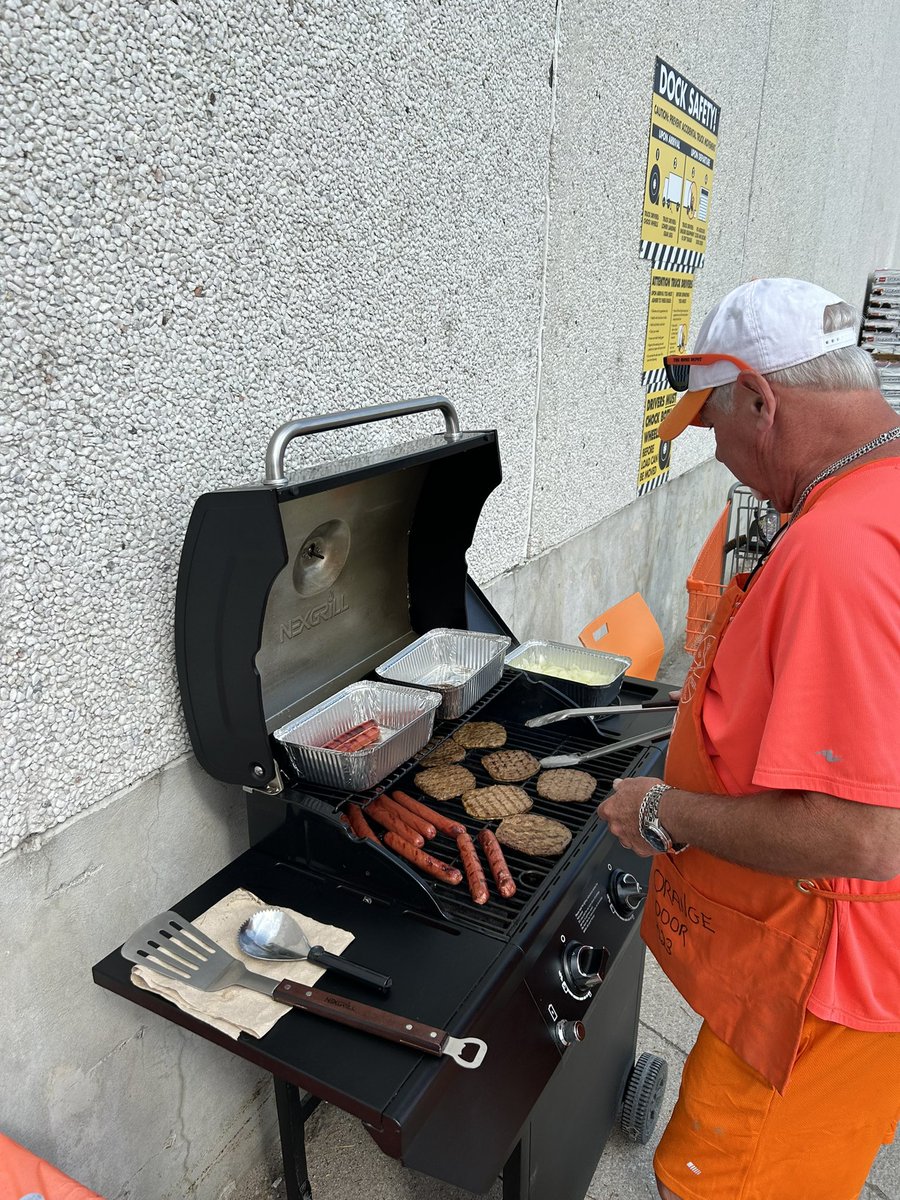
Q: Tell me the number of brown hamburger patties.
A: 7